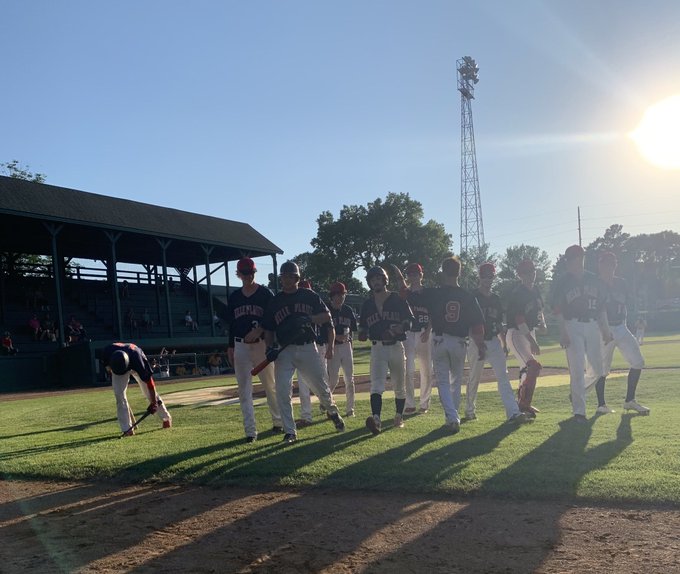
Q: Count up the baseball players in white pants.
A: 12